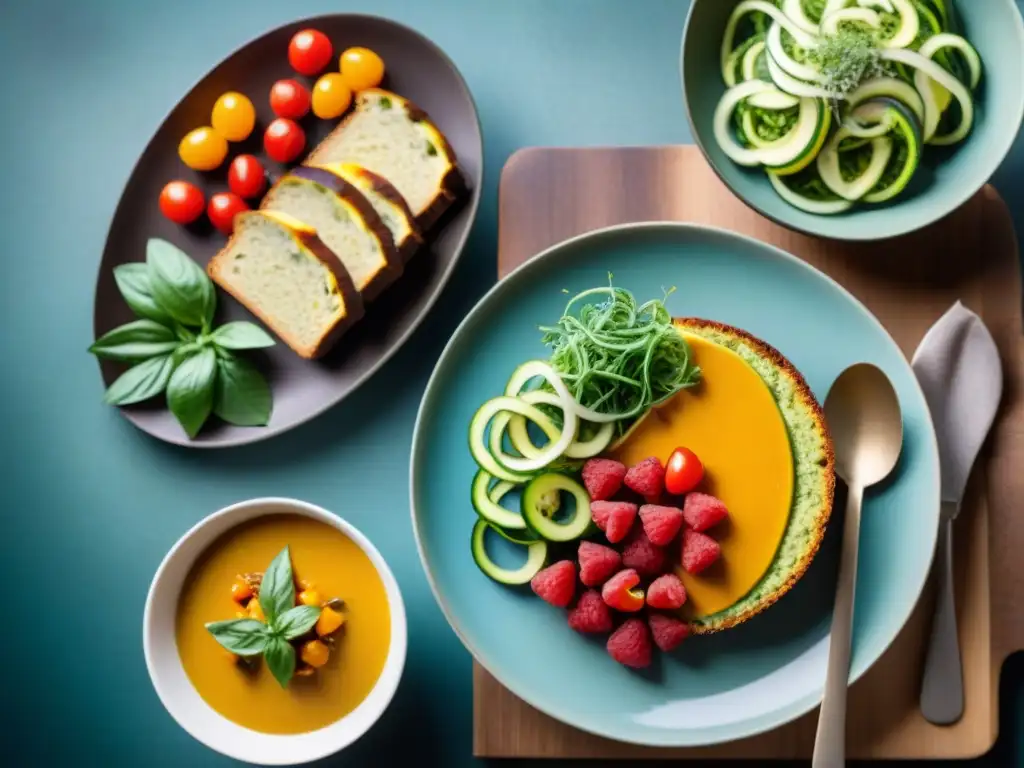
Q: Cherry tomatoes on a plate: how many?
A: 11